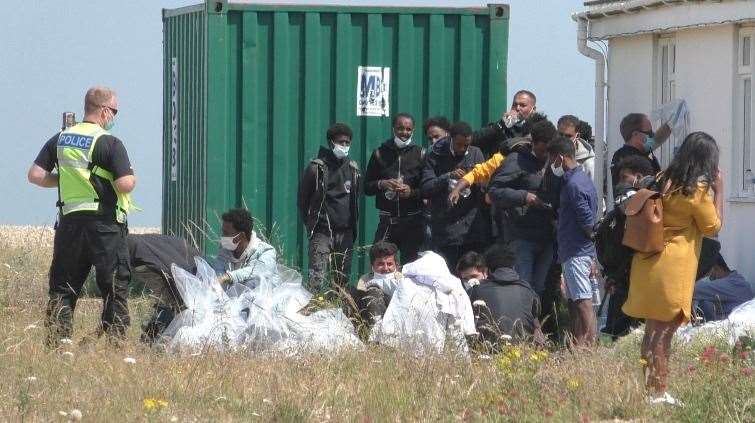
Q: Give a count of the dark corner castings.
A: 2